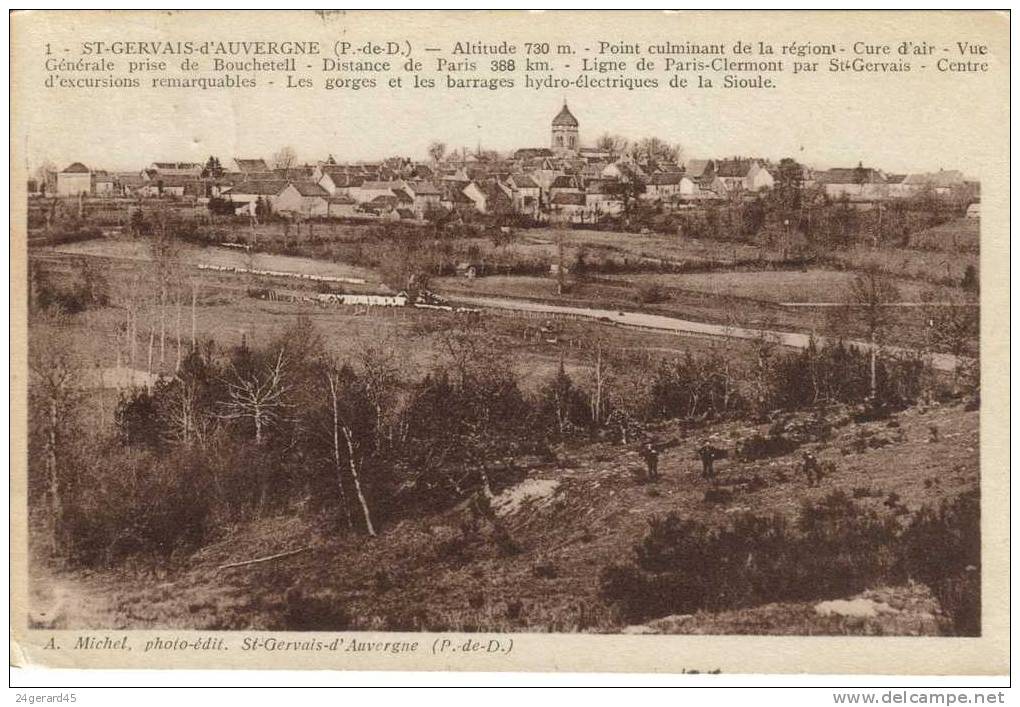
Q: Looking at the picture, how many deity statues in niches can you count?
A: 0